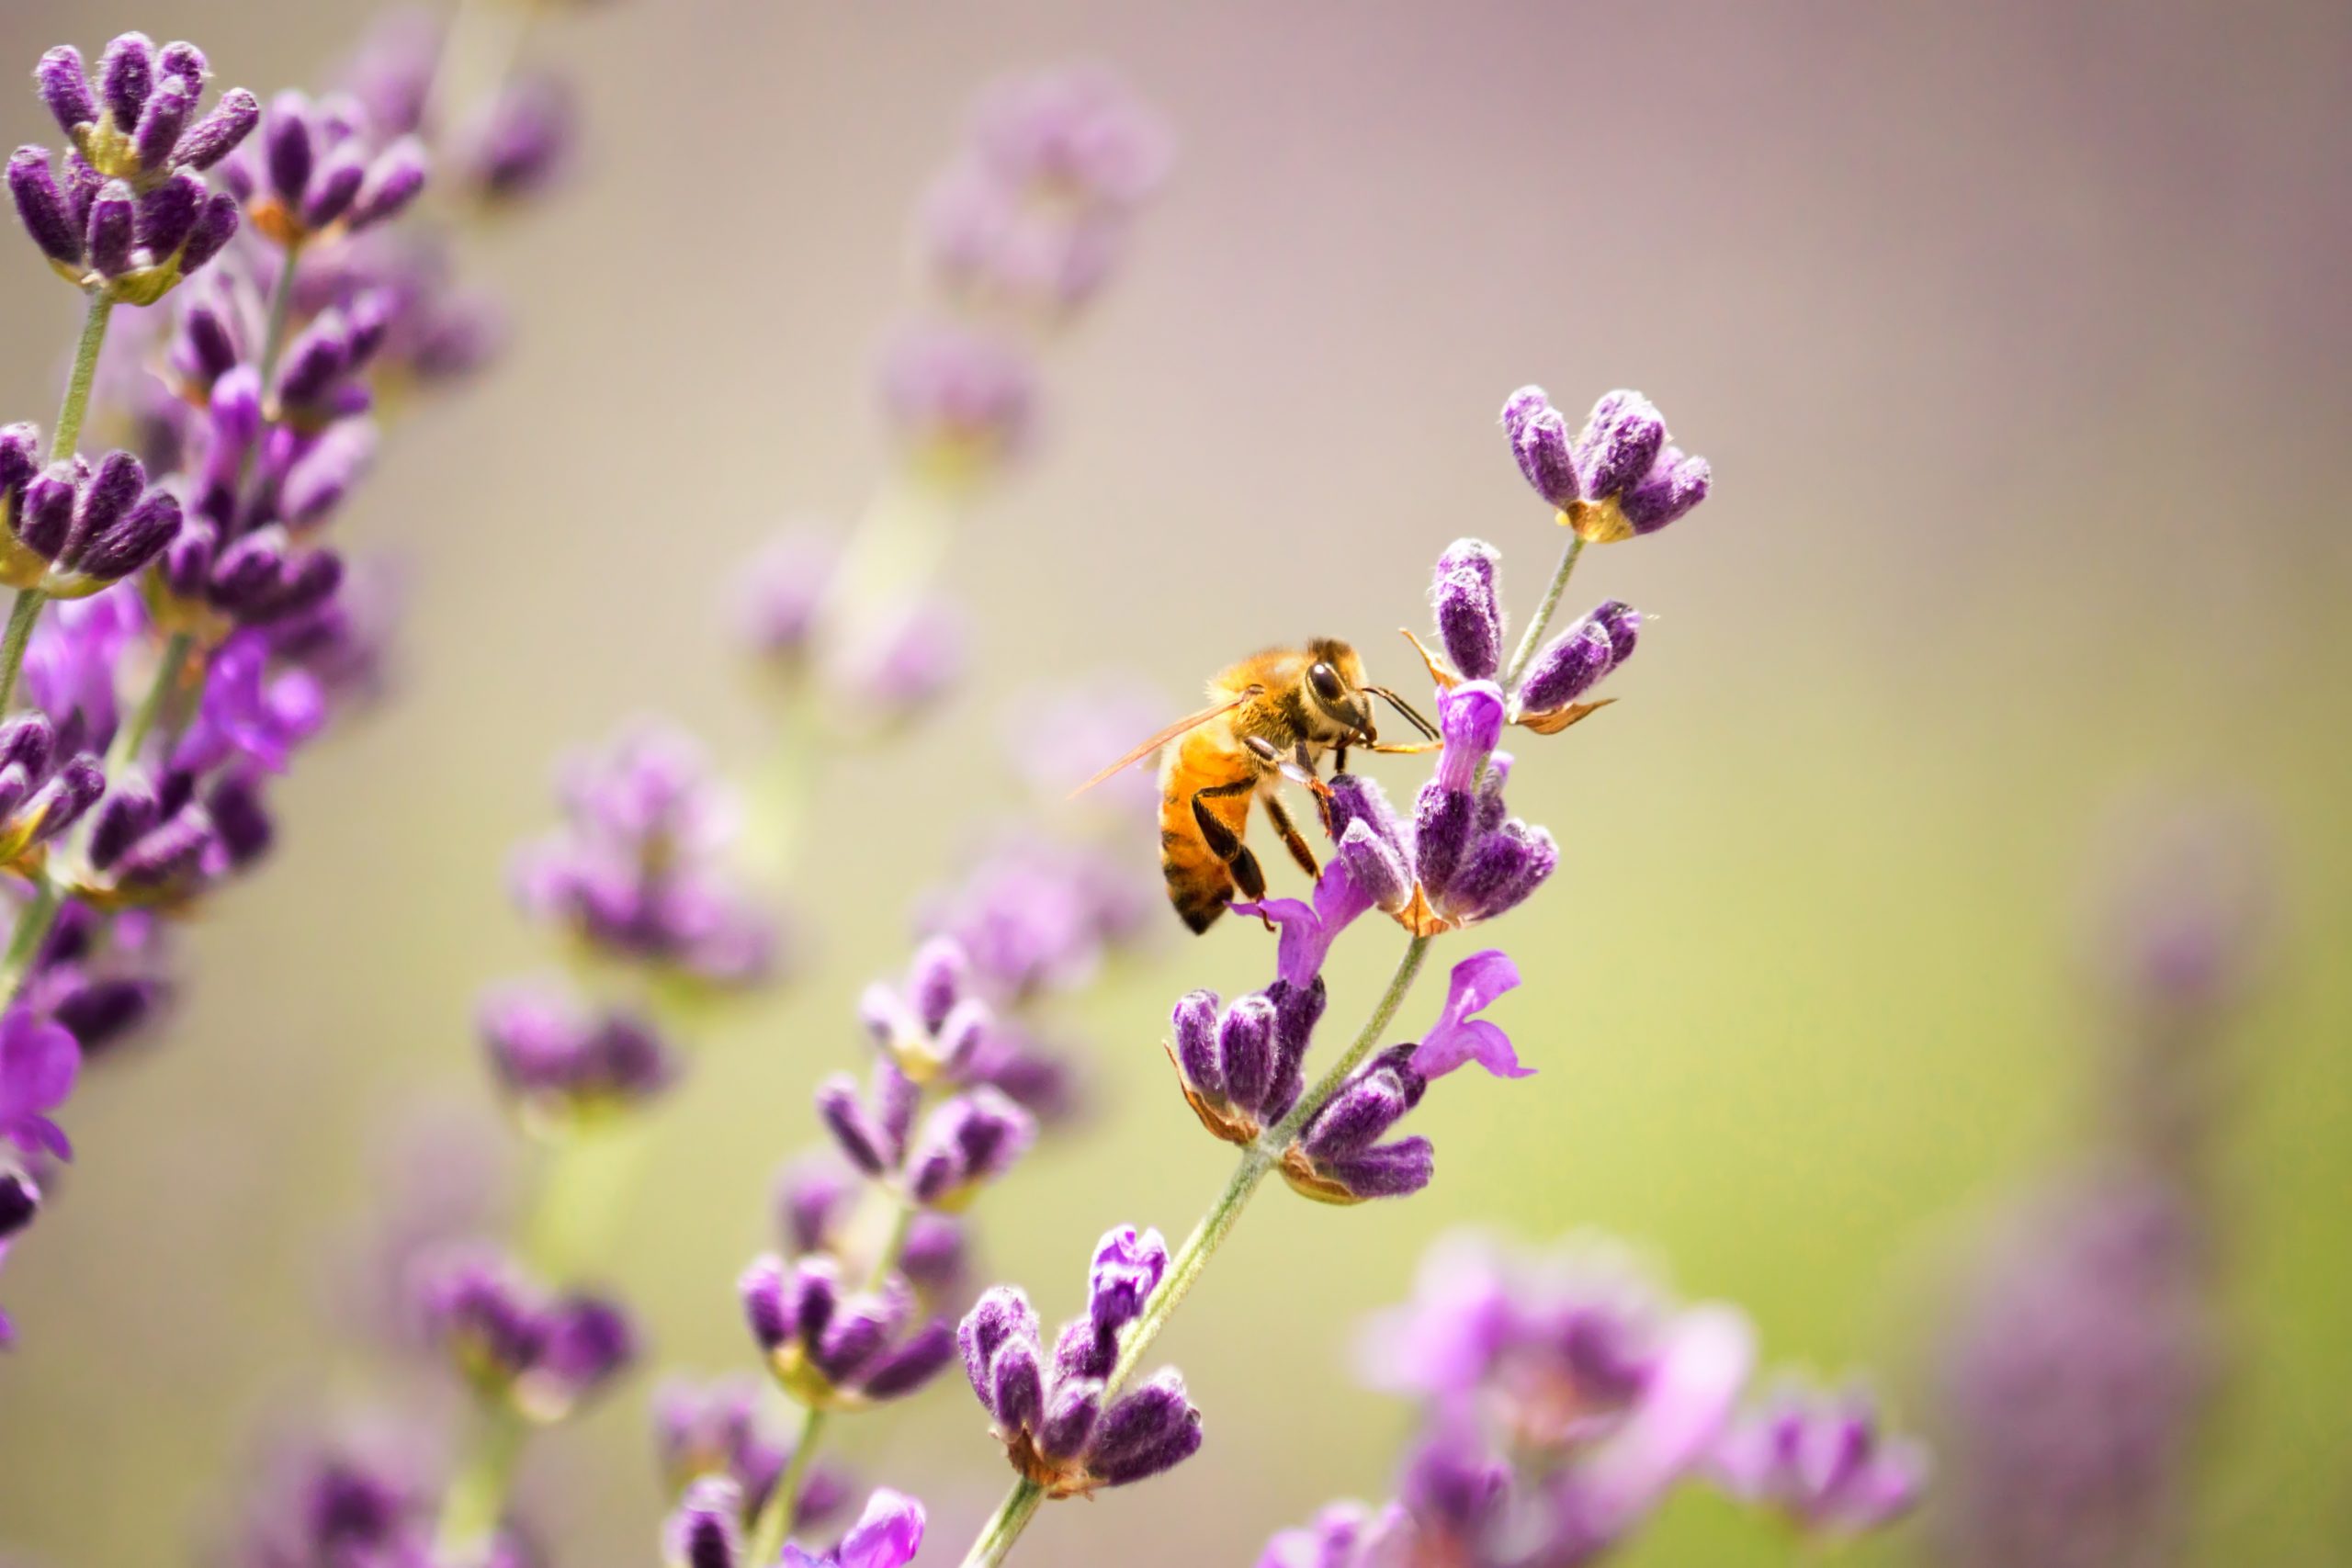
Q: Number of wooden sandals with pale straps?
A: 0